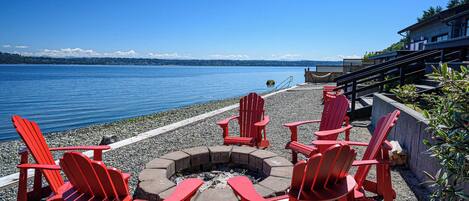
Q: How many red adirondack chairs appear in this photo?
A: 6